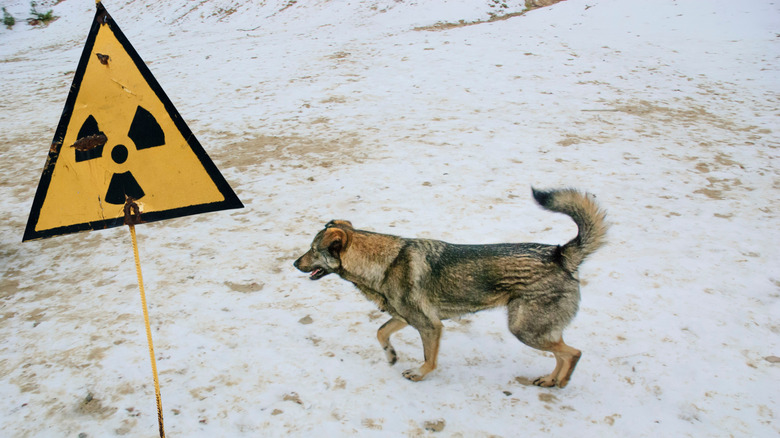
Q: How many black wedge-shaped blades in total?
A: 3